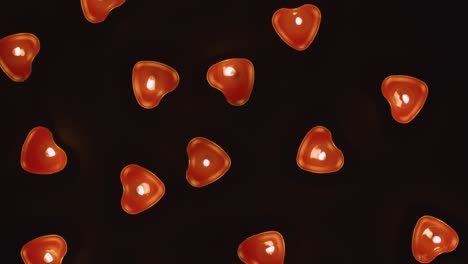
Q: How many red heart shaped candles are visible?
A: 13